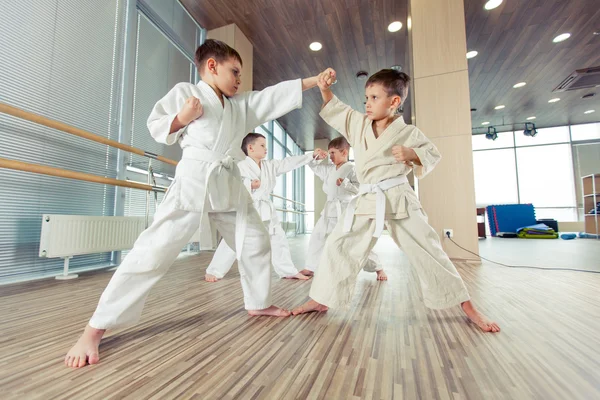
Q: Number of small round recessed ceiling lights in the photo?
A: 11